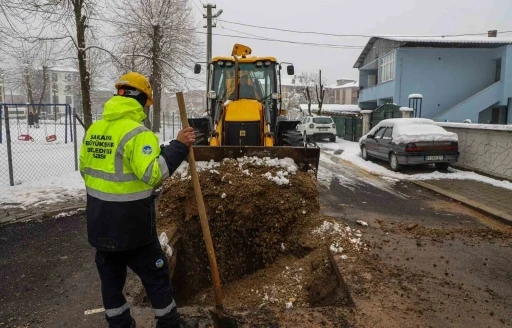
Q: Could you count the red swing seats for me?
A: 2